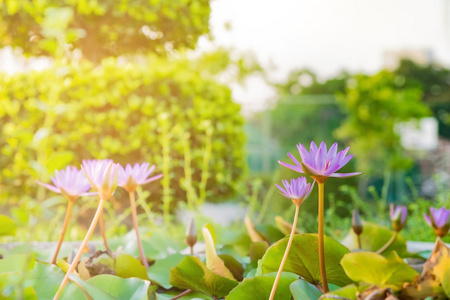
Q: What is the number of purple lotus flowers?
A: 7